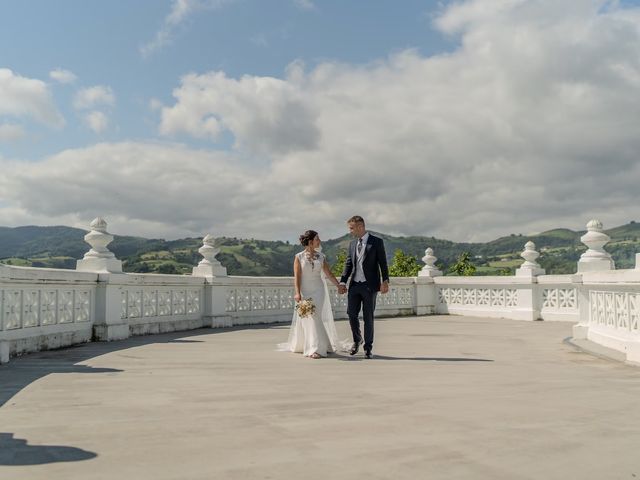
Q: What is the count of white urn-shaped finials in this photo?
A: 5